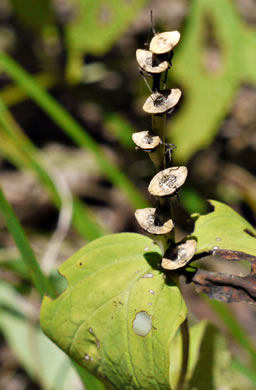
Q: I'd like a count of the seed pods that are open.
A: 7